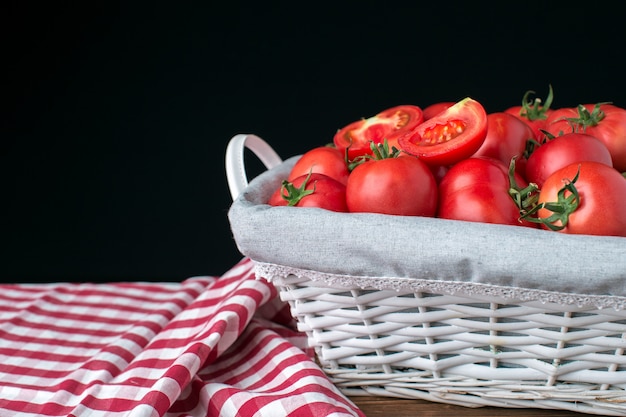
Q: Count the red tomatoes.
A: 12